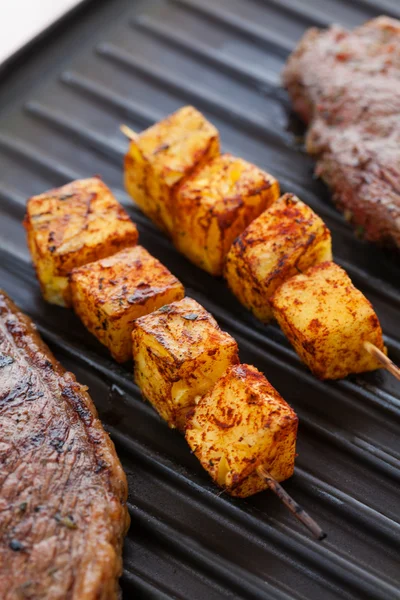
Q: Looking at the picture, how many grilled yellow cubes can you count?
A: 8